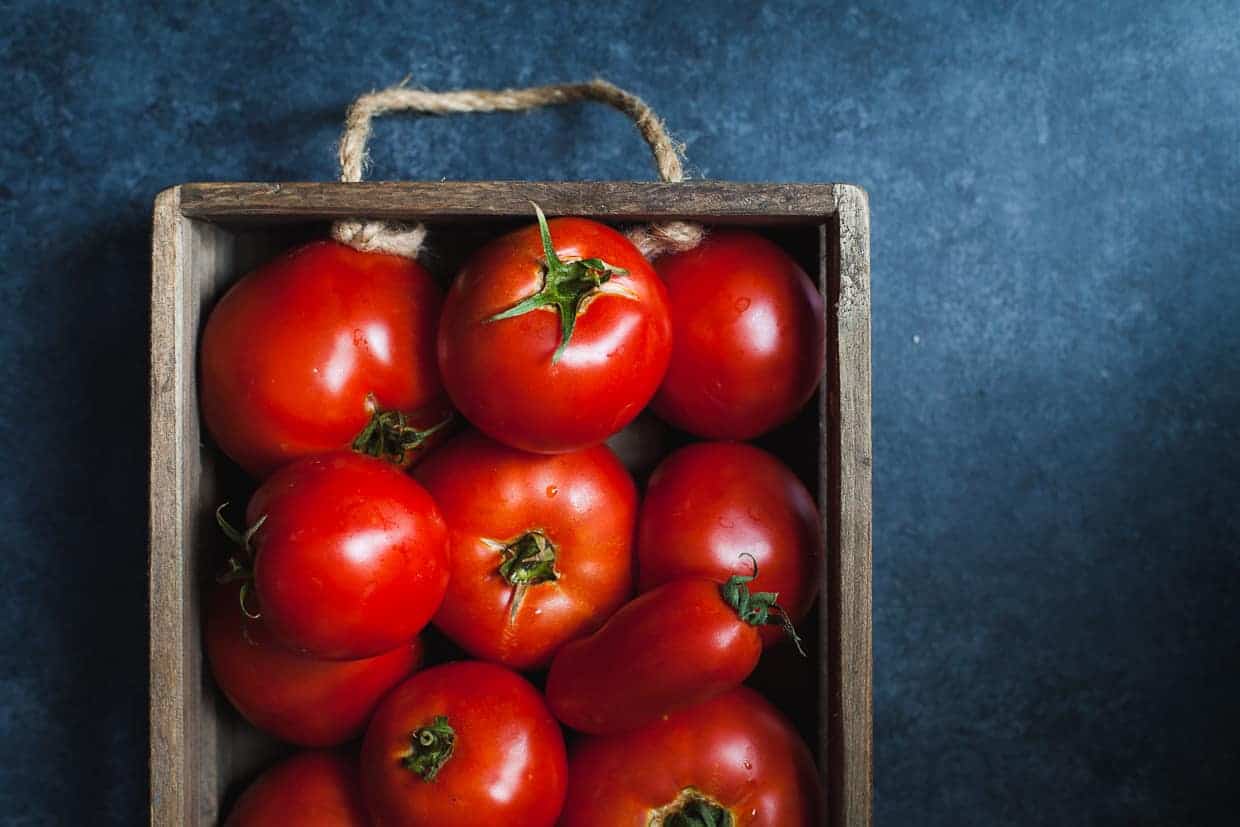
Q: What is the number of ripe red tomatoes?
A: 11